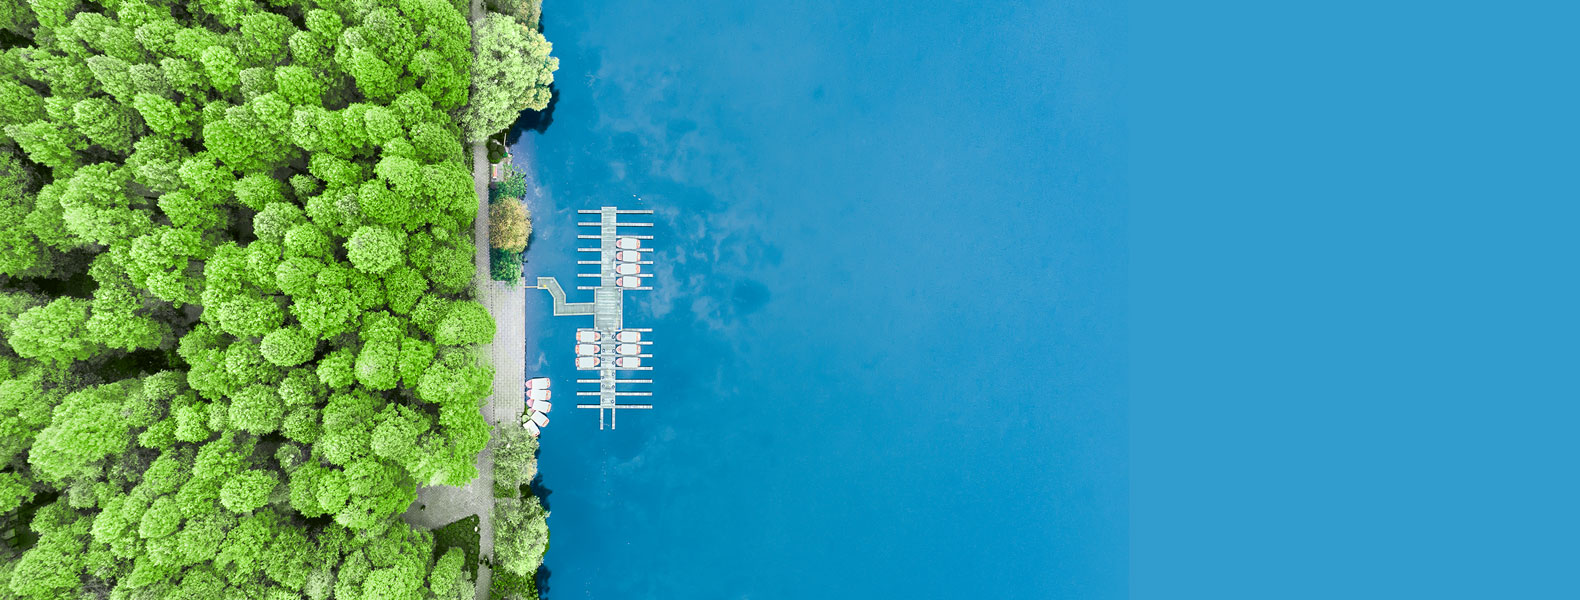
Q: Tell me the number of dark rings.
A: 12